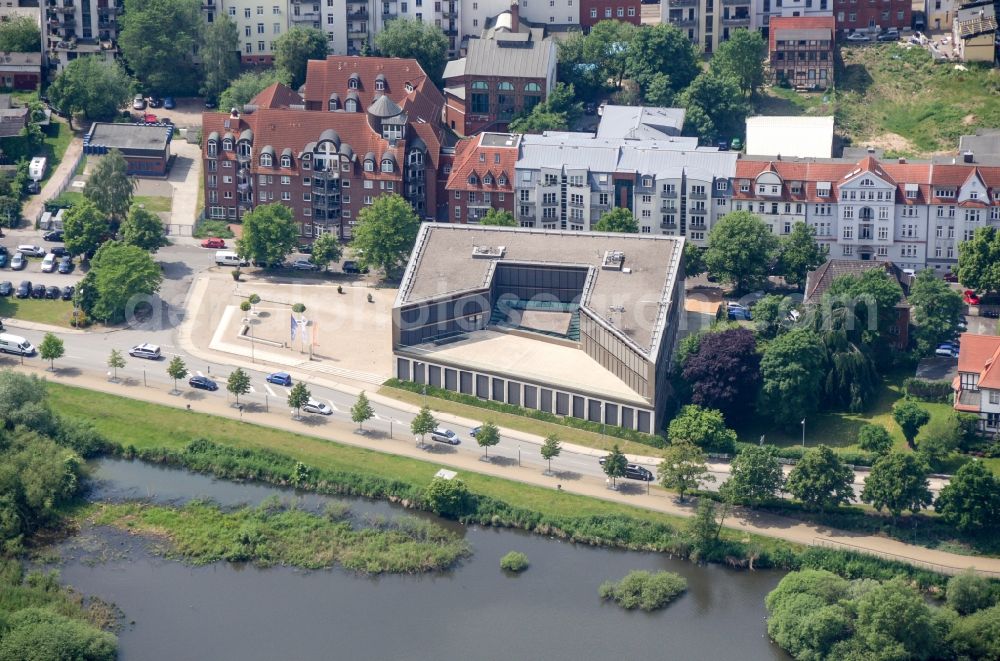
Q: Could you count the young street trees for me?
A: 10